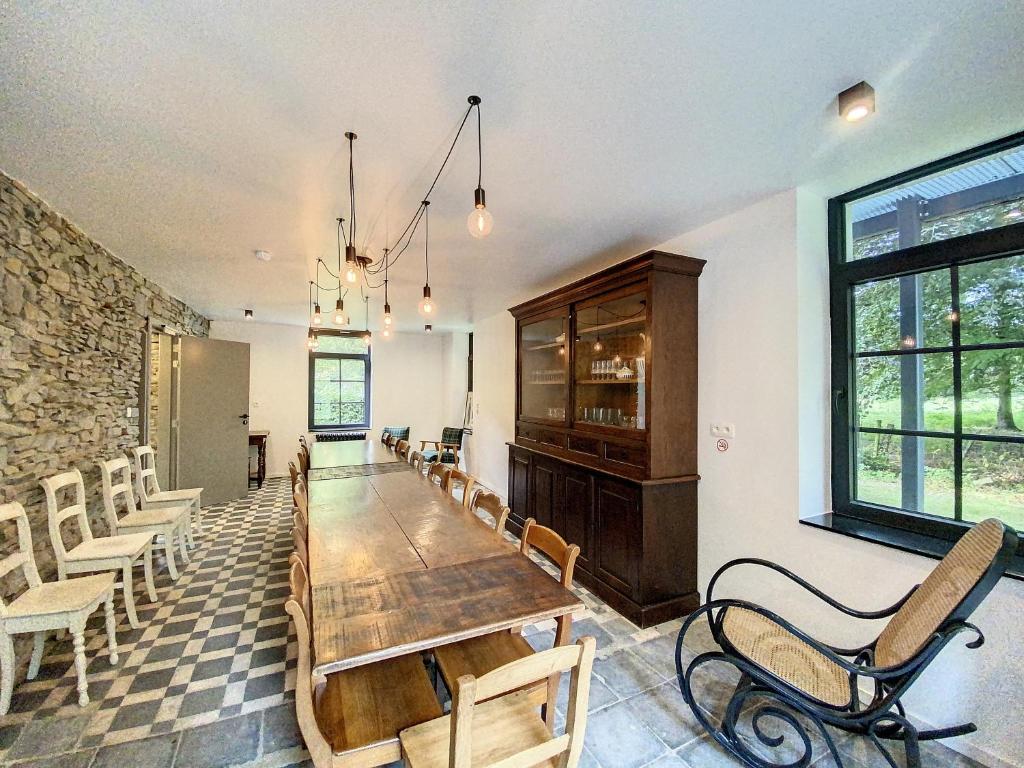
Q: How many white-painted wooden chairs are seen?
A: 4